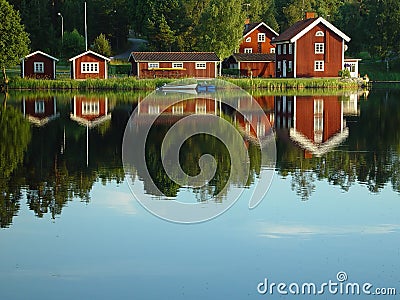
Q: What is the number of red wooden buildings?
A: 6